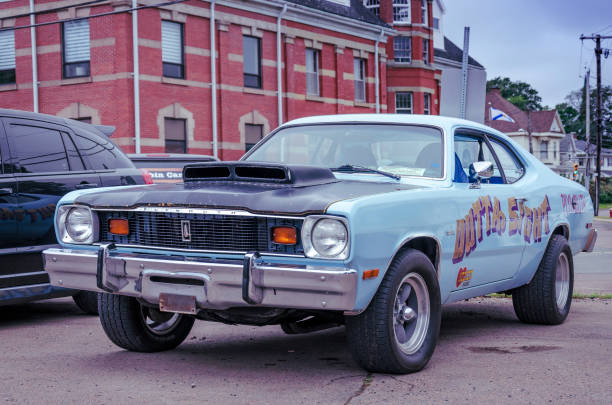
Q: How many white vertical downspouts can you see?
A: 5